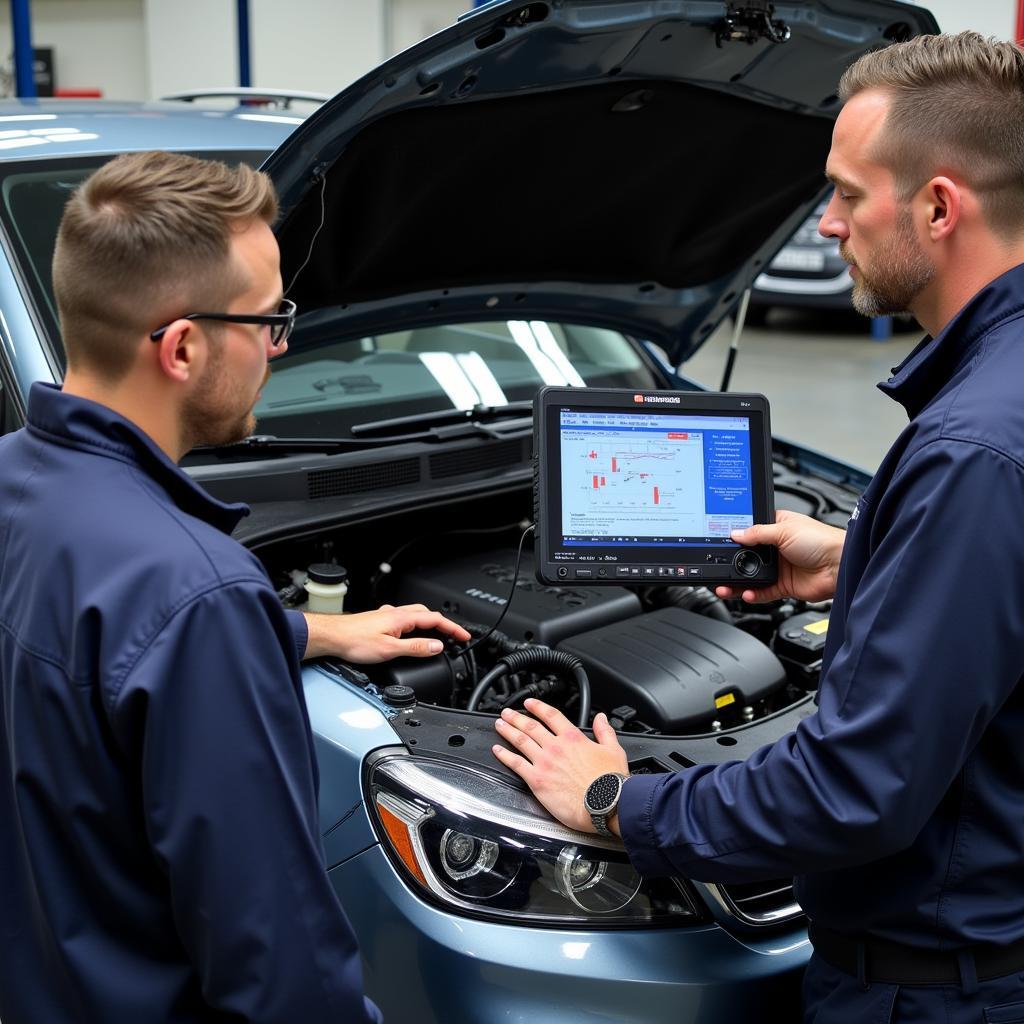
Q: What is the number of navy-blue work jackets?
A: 2